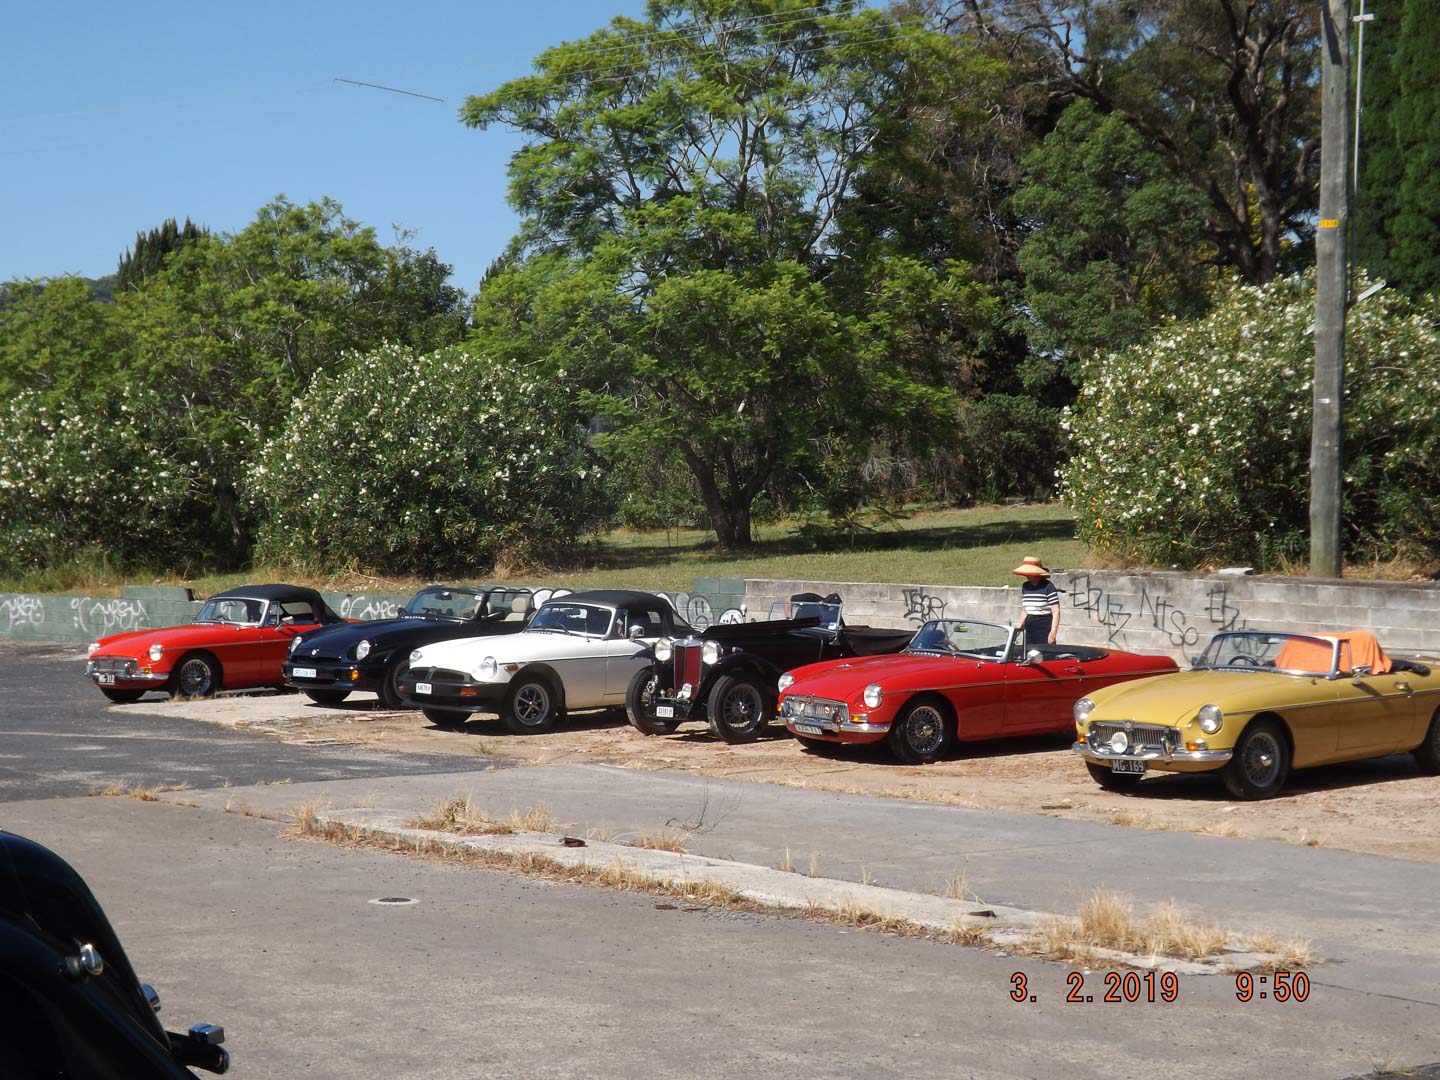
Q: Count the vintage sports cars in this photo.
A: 6